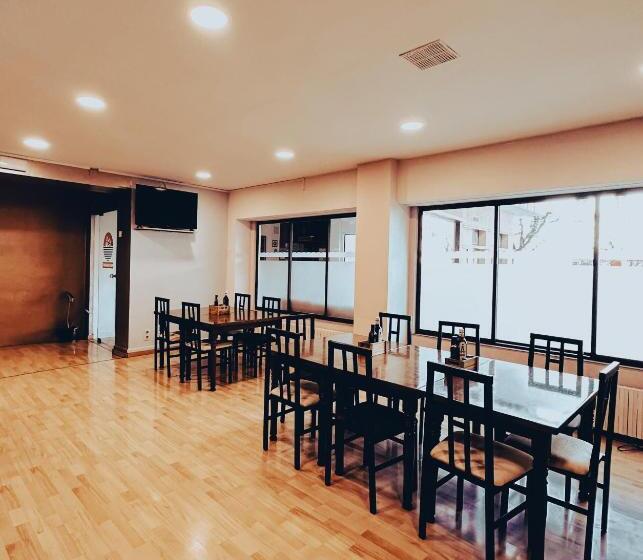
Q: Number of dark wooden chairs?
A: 12